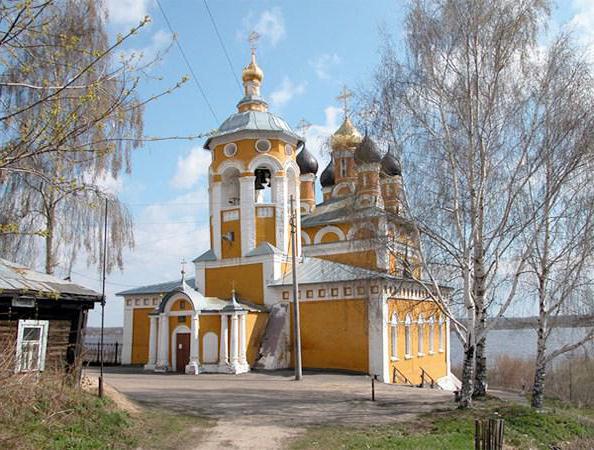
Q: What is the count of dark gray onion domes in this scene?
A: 4